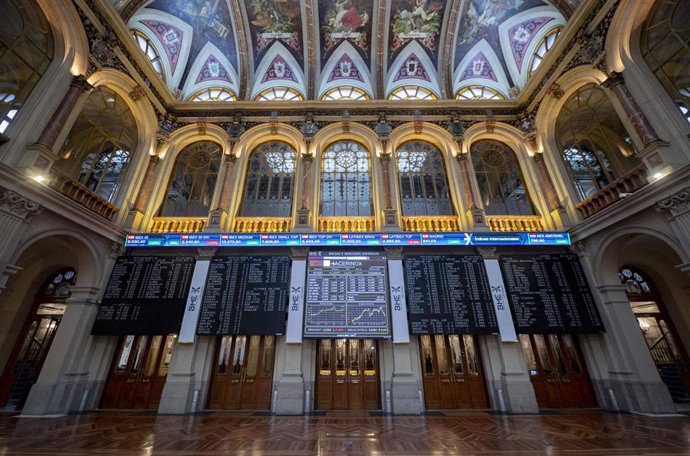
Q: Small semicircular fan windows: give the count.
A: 7